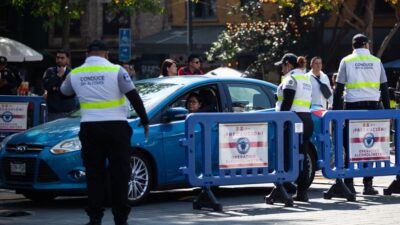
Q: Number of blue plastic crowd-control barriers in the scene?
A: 3